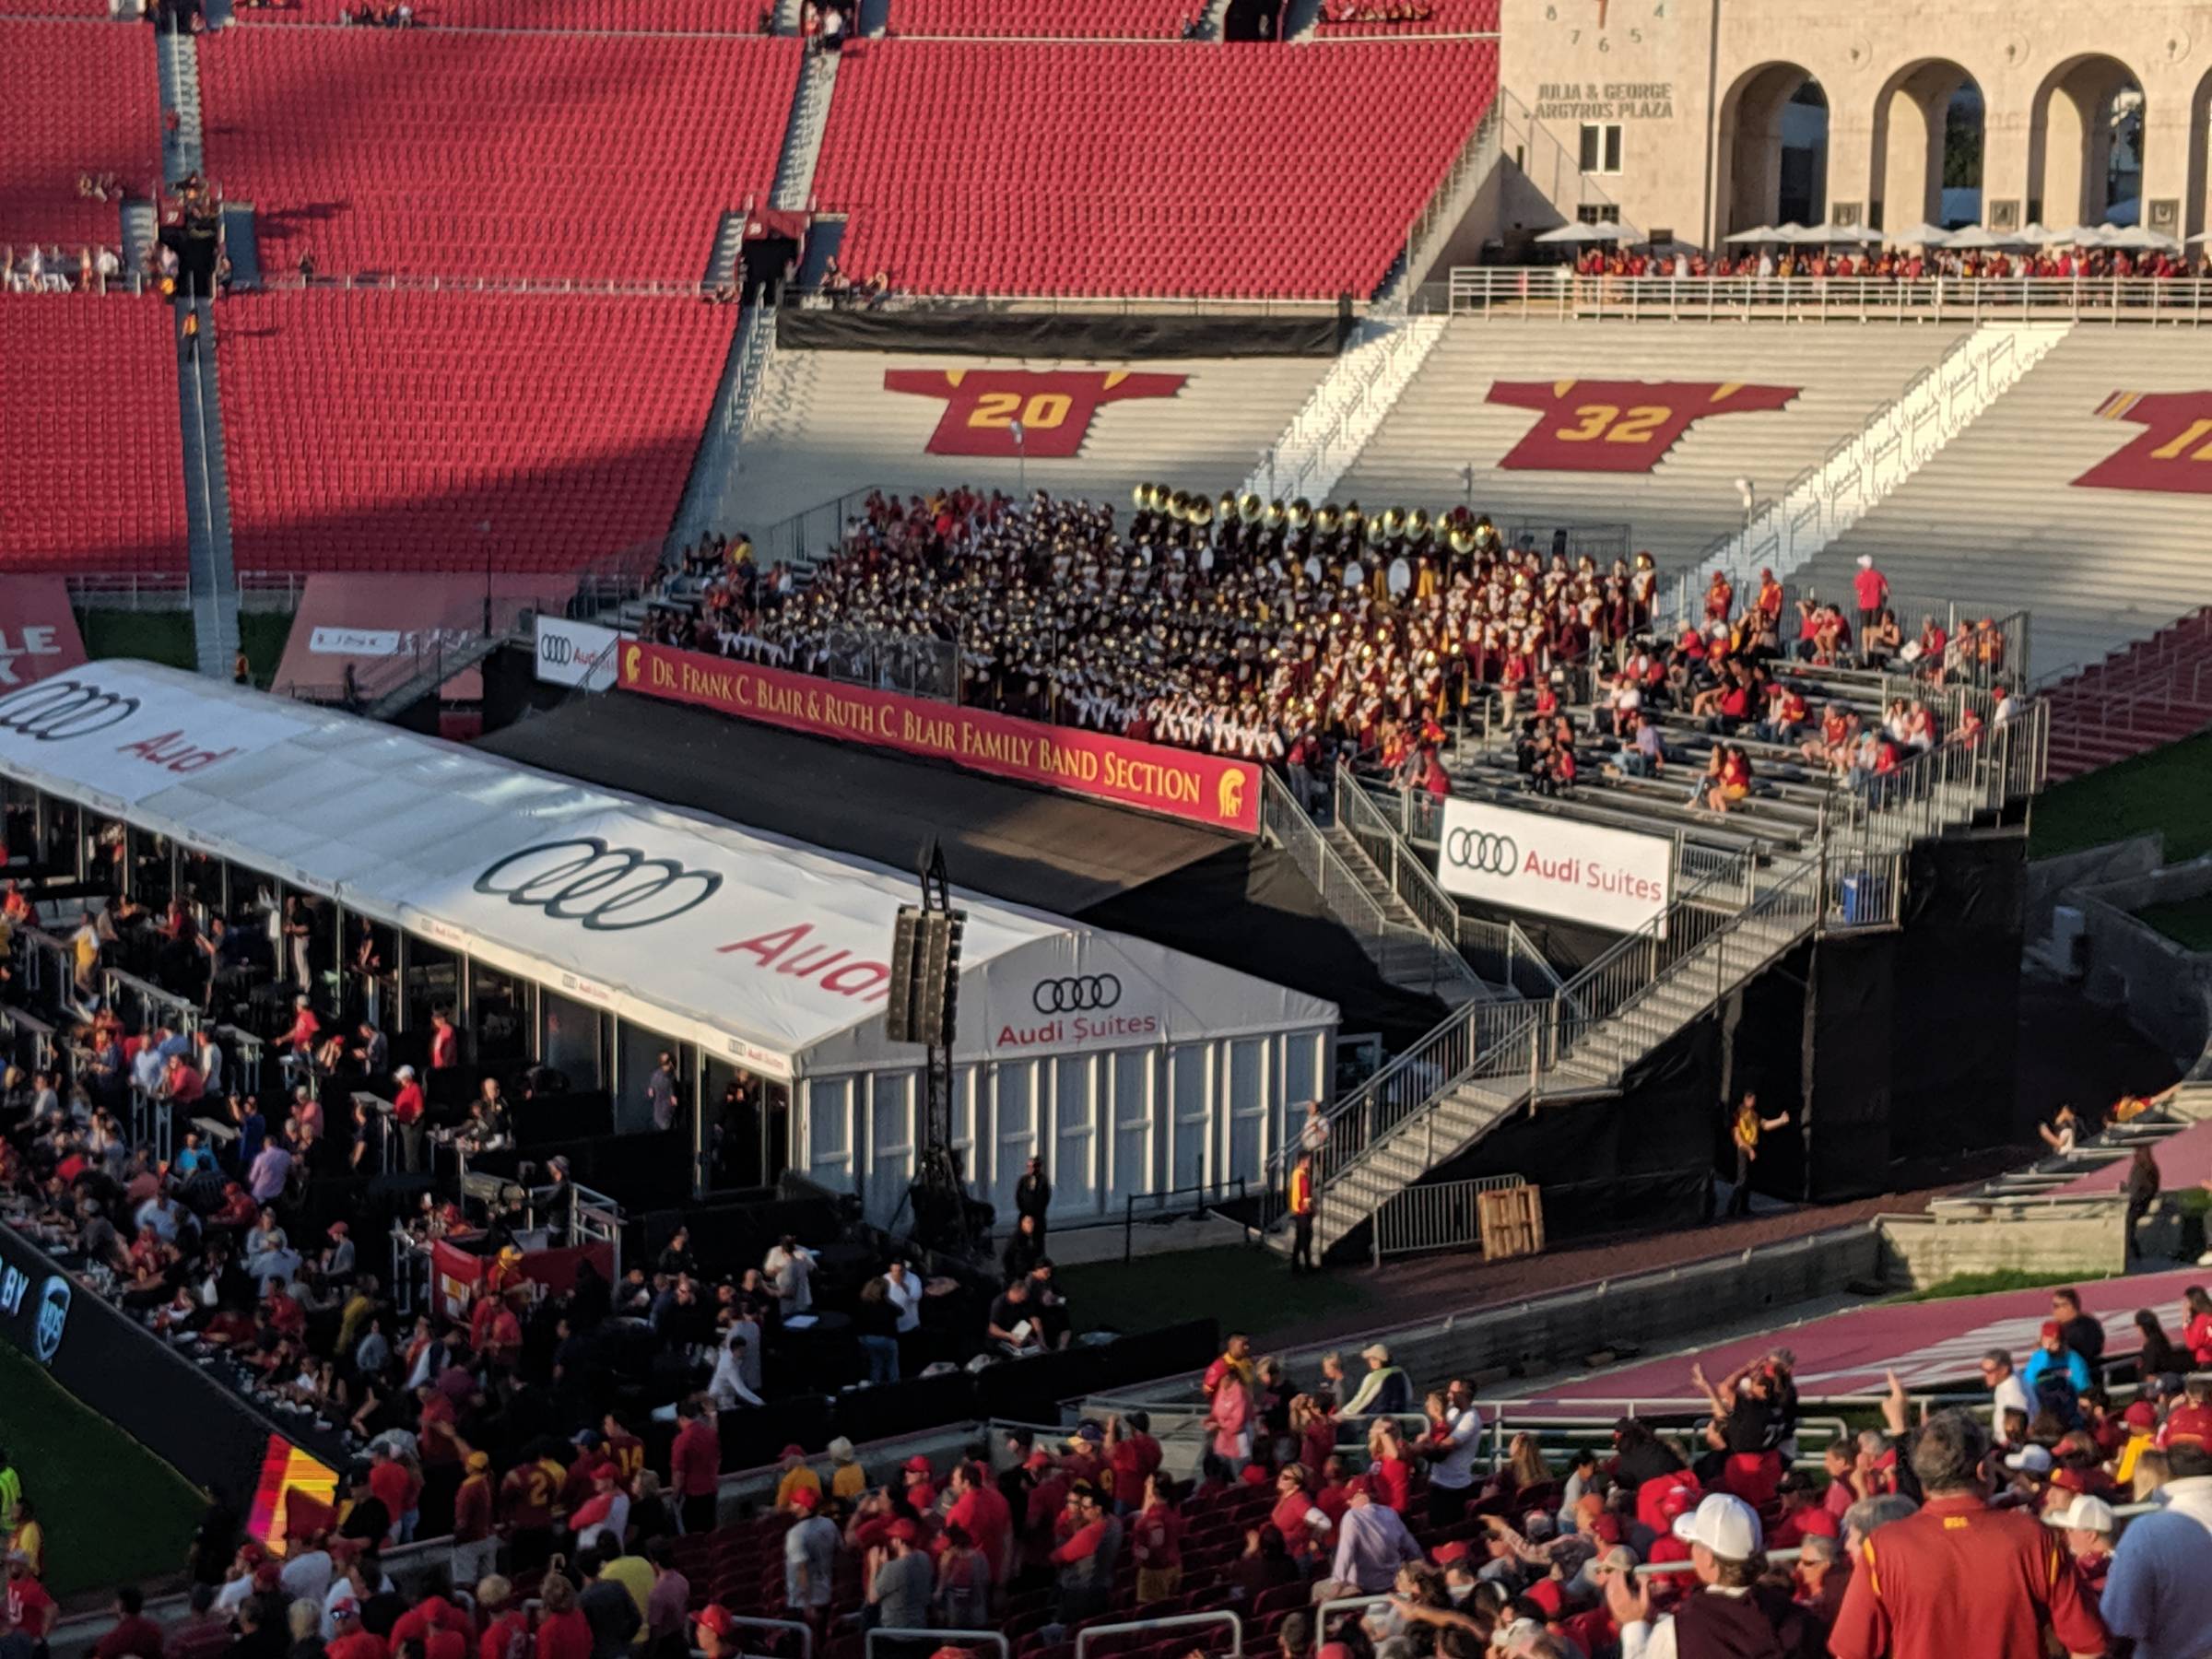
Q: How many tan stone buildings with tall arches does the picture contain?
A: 1